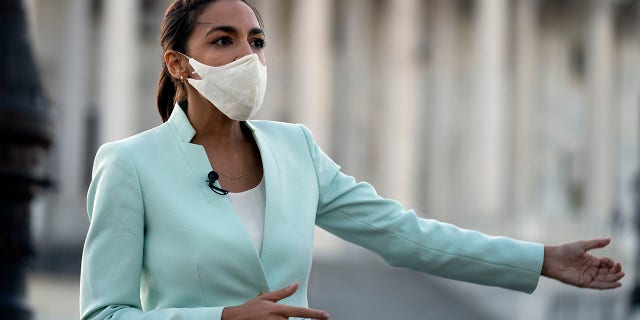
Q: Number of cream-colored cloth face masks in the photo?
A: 1